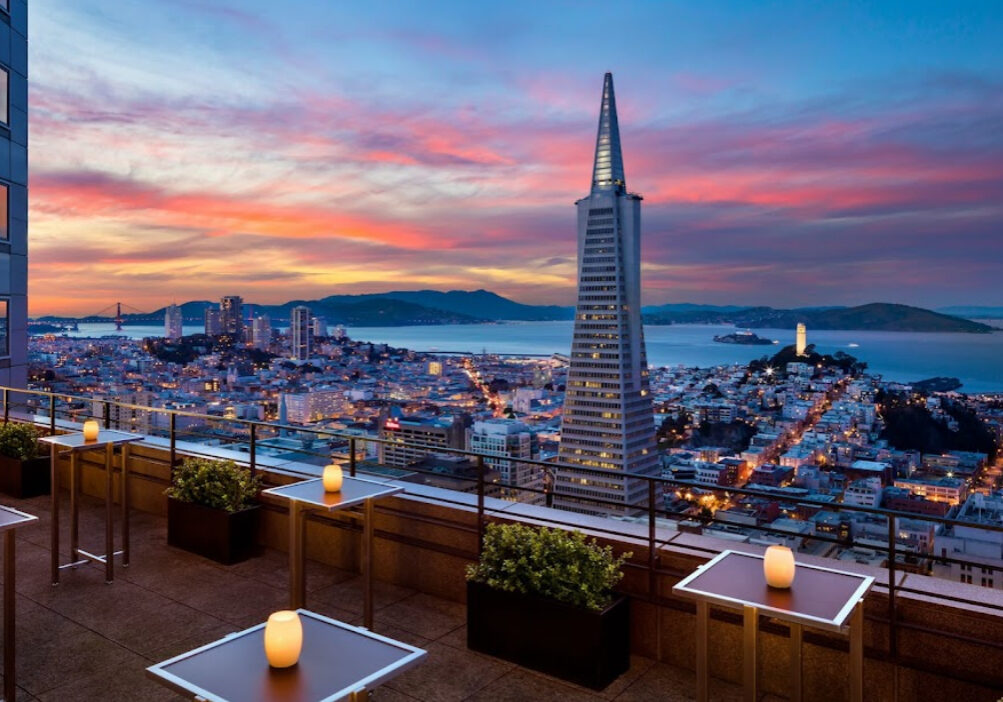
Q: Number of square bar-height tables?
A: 5